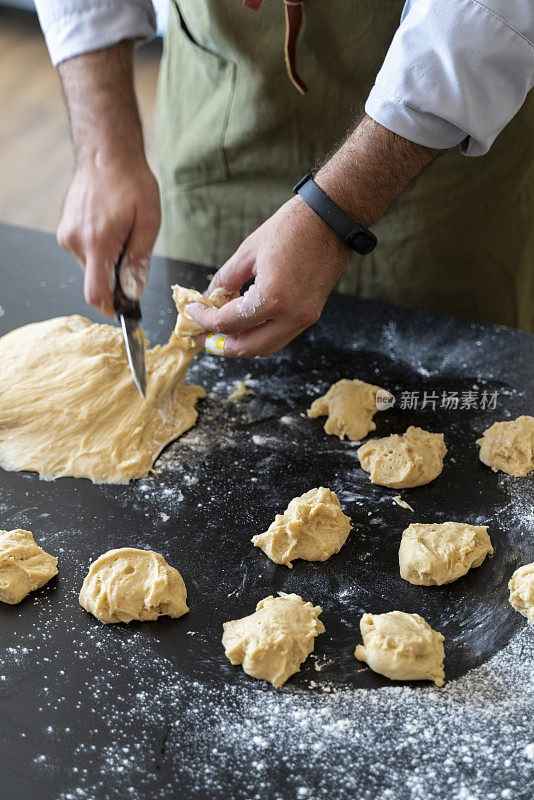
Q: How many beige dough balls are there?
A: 10